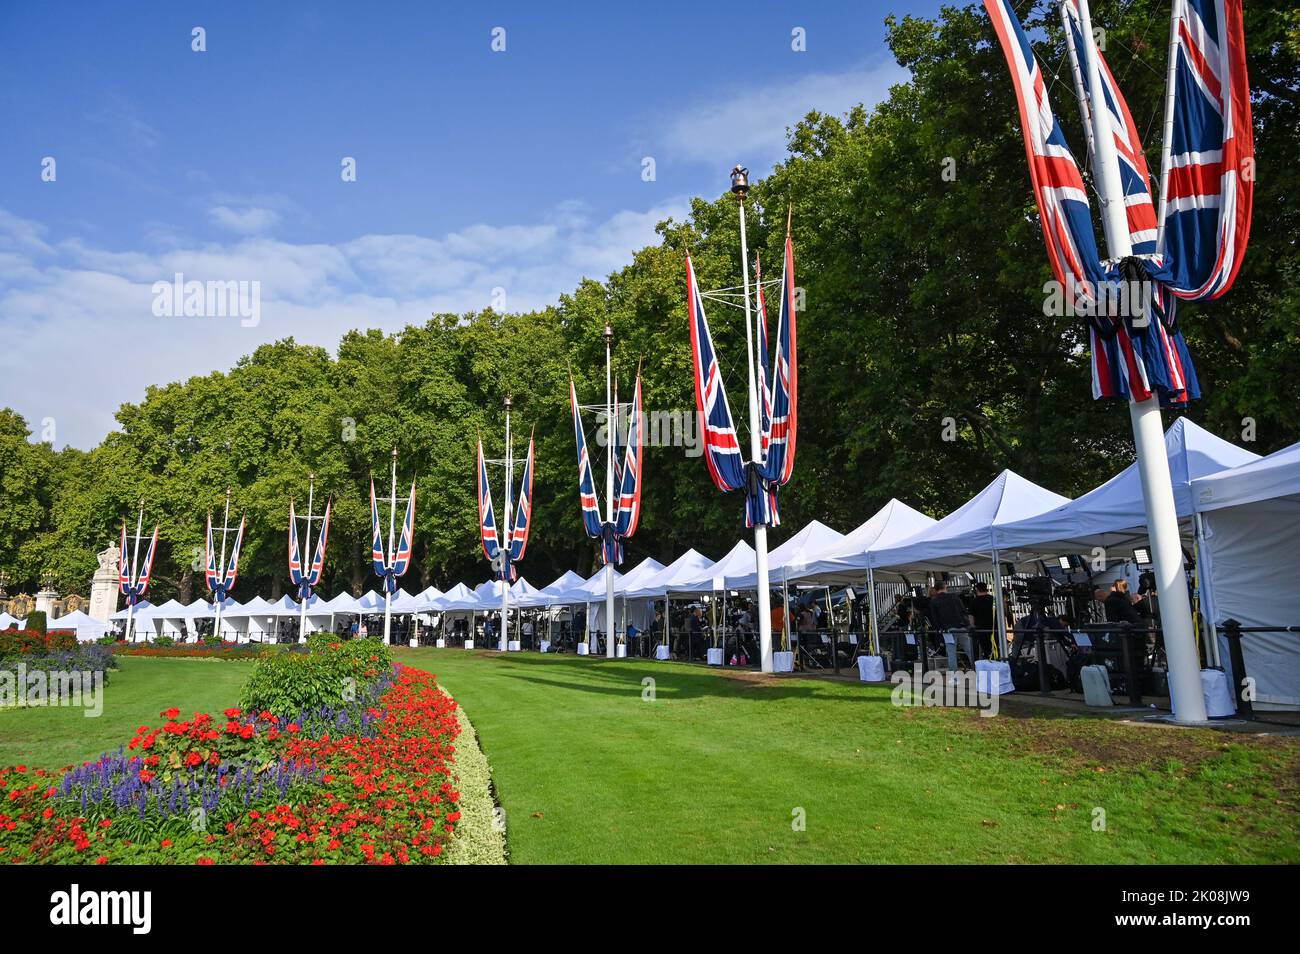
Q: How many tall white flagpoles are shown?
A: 8